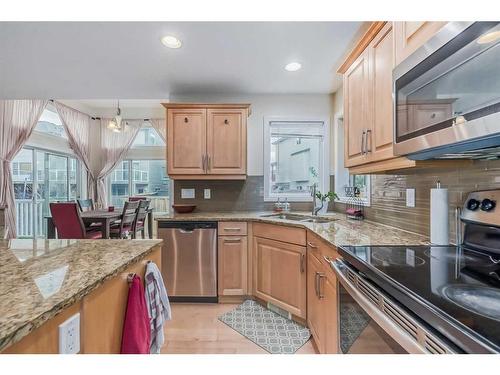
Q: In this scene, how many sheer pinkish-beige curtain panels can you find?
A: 4